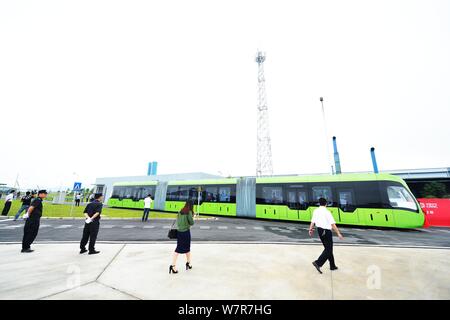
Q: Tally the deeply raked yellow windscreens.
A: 0